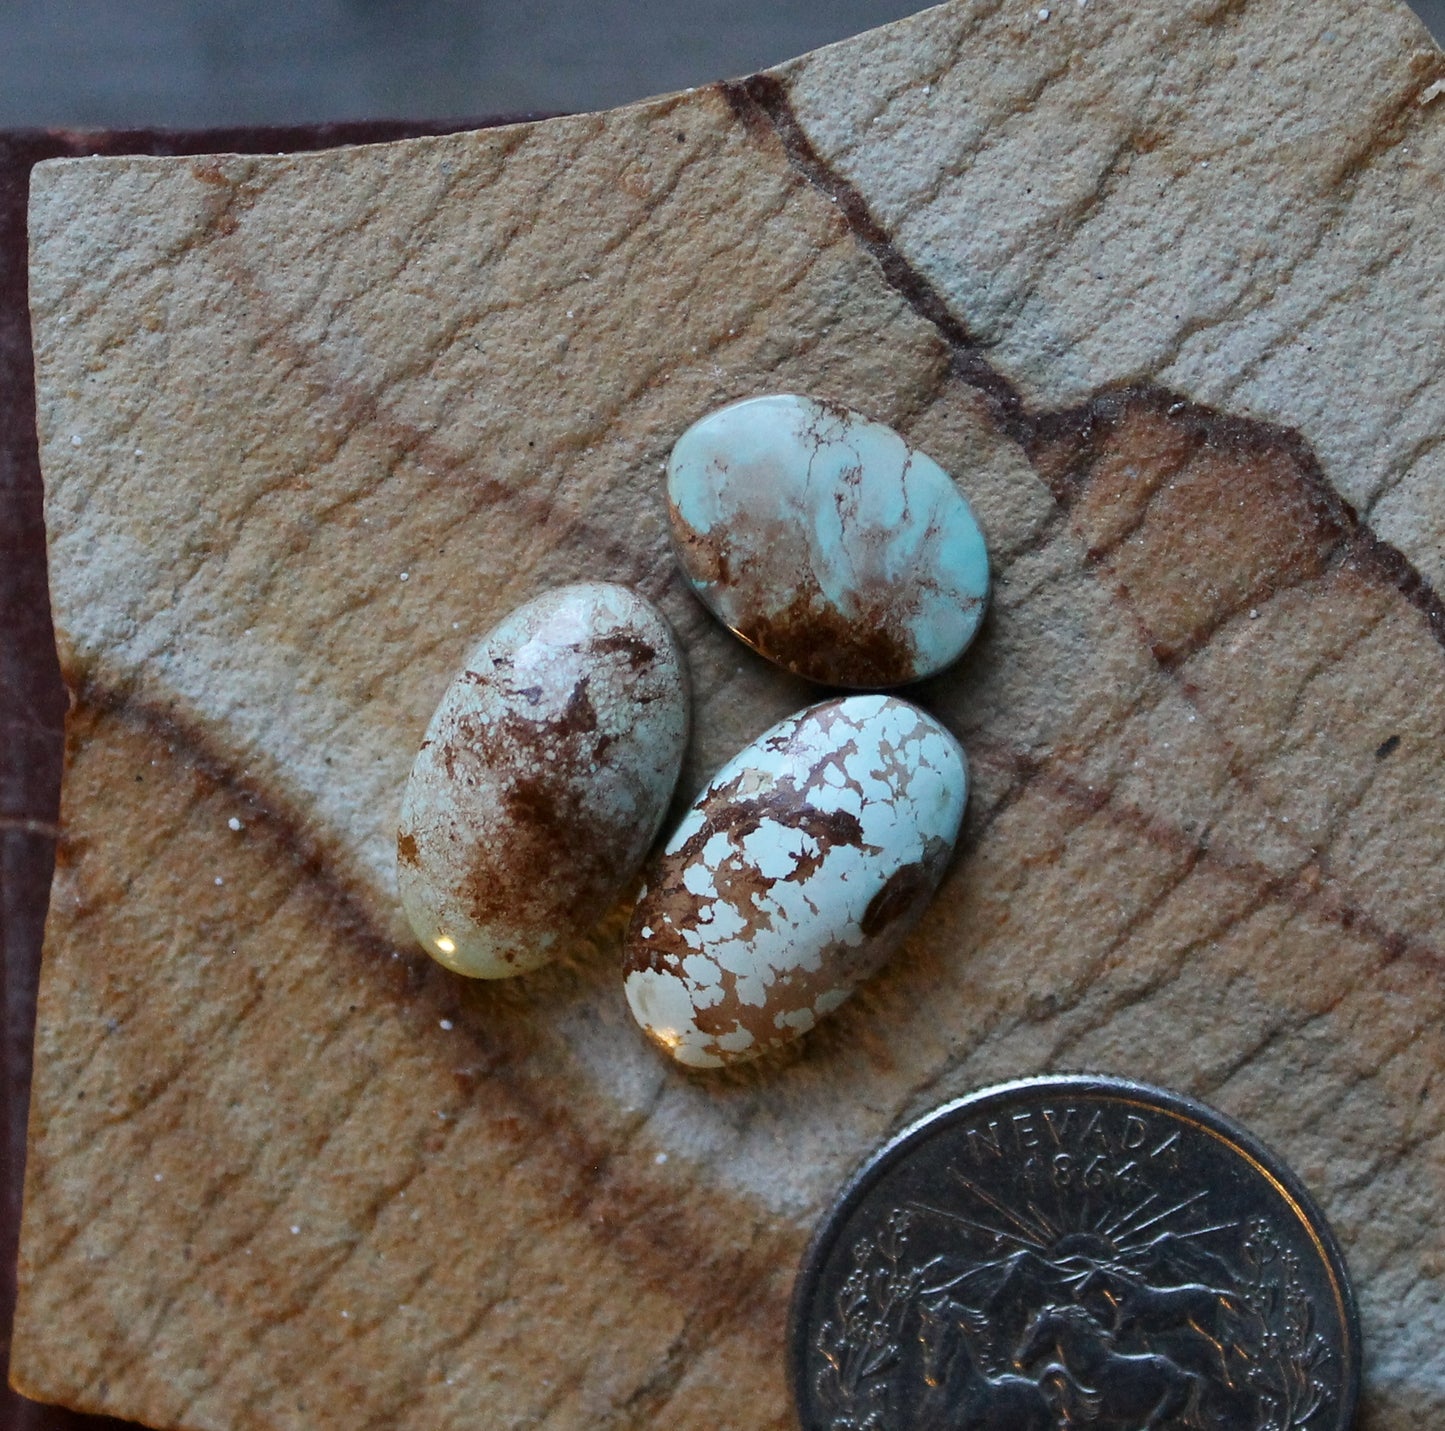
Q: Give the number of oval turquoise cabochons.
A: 3